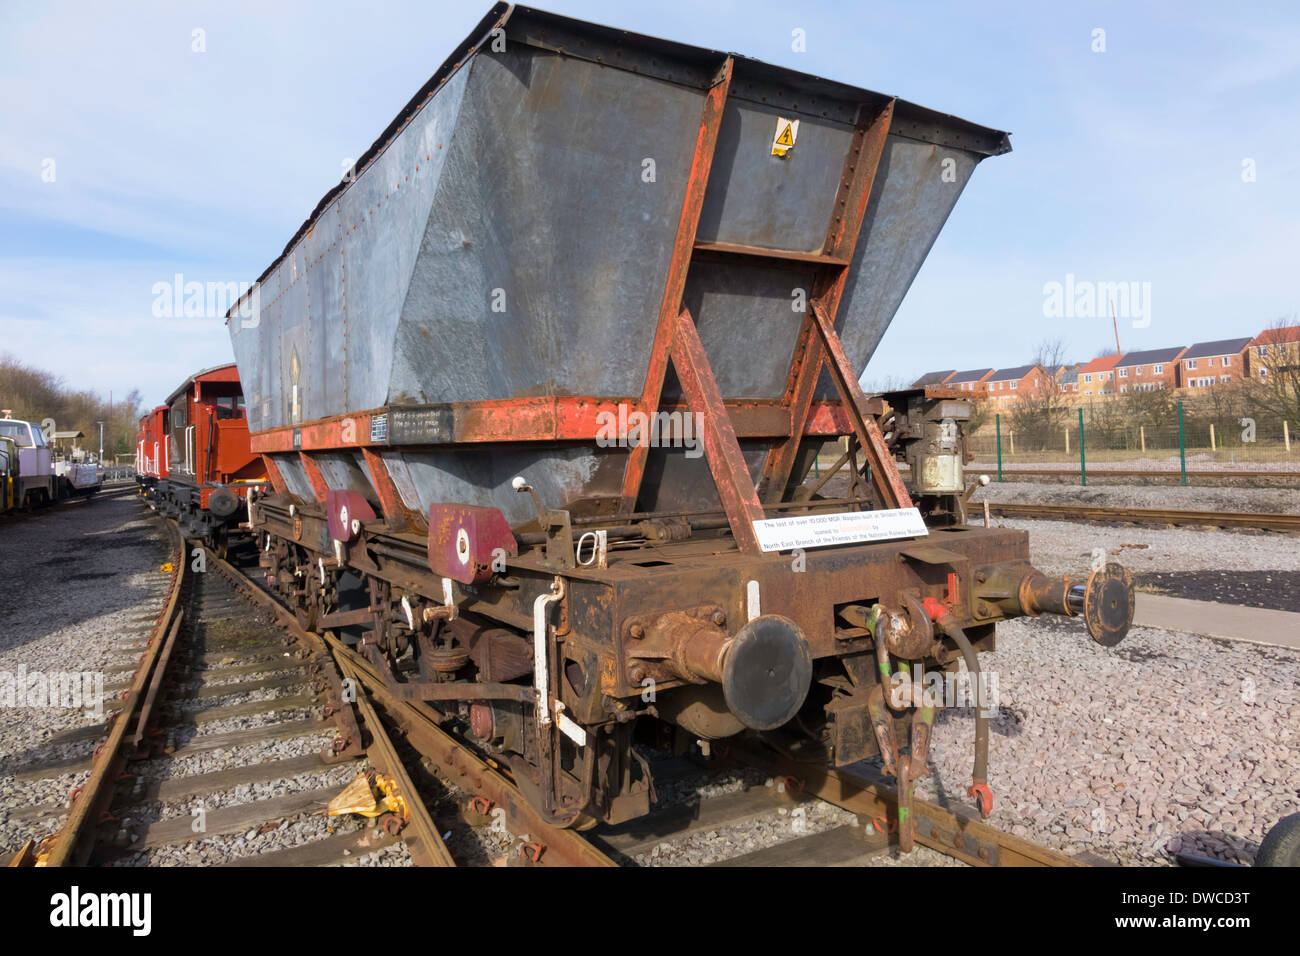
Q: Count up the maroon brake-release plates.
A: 2